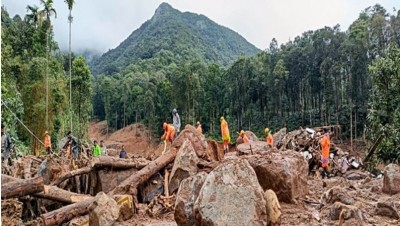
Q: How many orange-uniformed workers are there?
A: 7